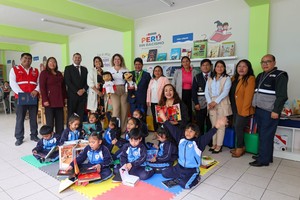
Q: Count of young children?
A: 10